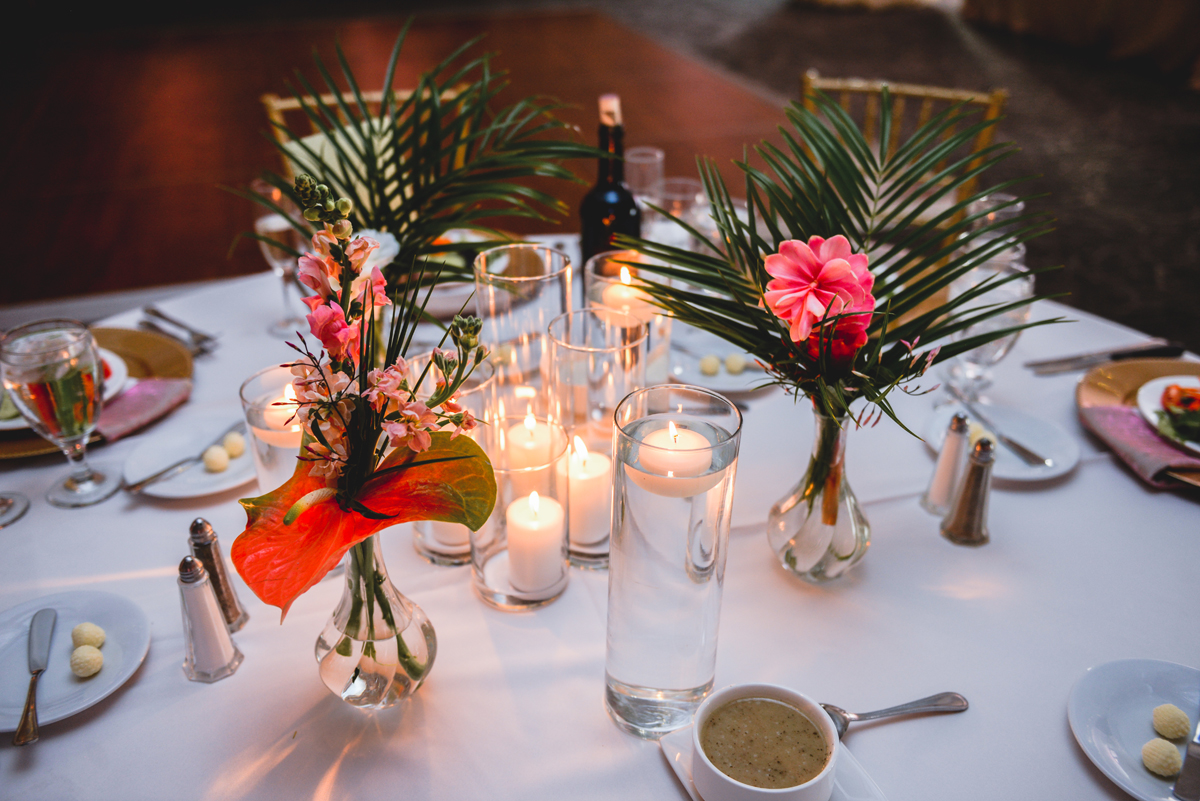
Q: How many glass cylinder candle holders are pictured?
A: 7